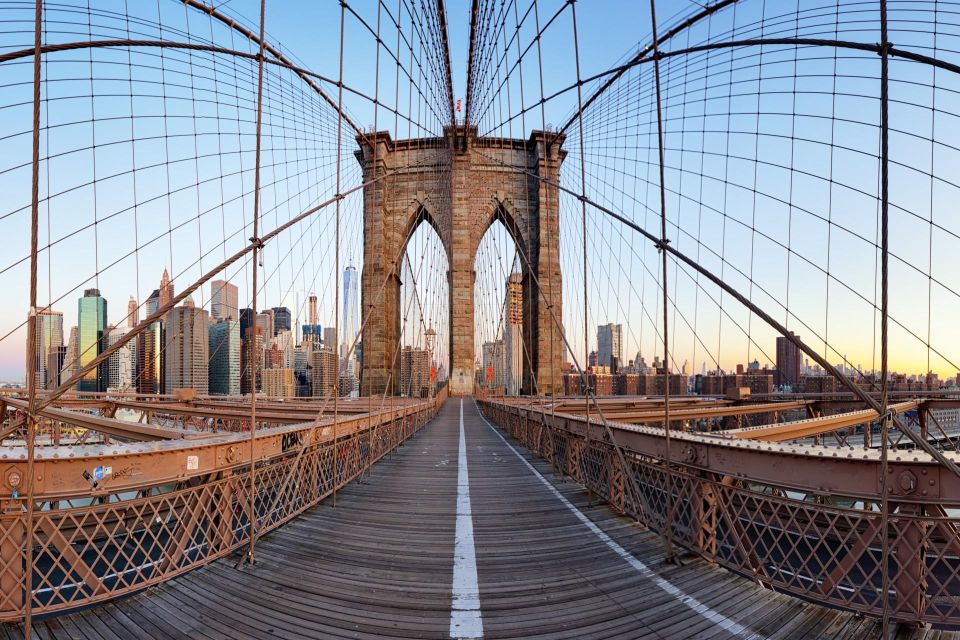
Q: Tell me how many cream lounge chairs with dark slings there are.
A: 0